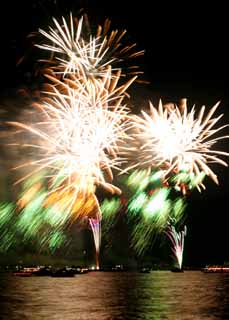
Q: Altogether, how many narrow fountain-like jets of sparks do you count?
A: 2